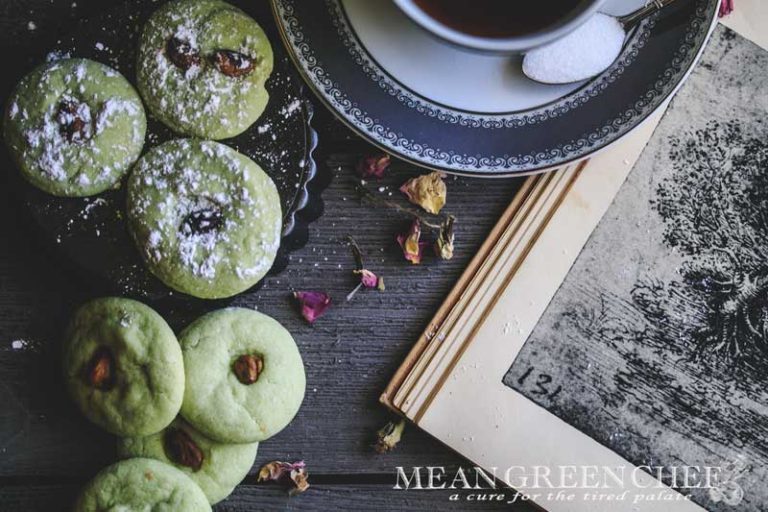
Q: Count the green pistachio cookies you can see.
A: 7